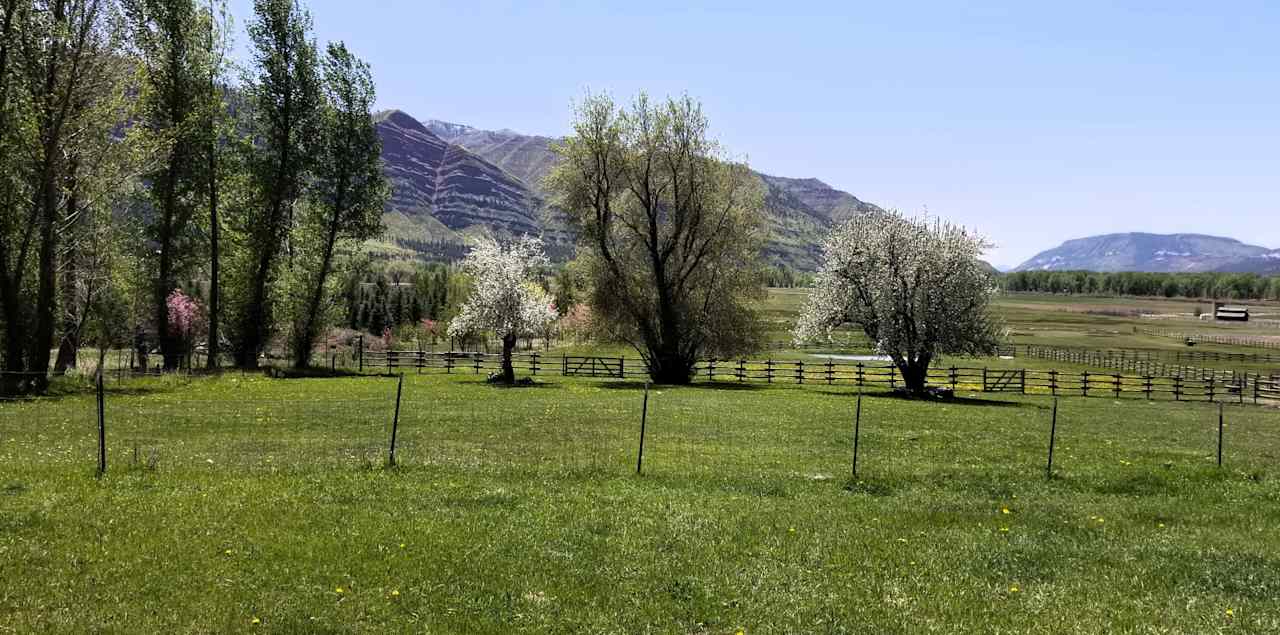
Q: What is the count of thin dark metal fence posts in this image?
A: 6